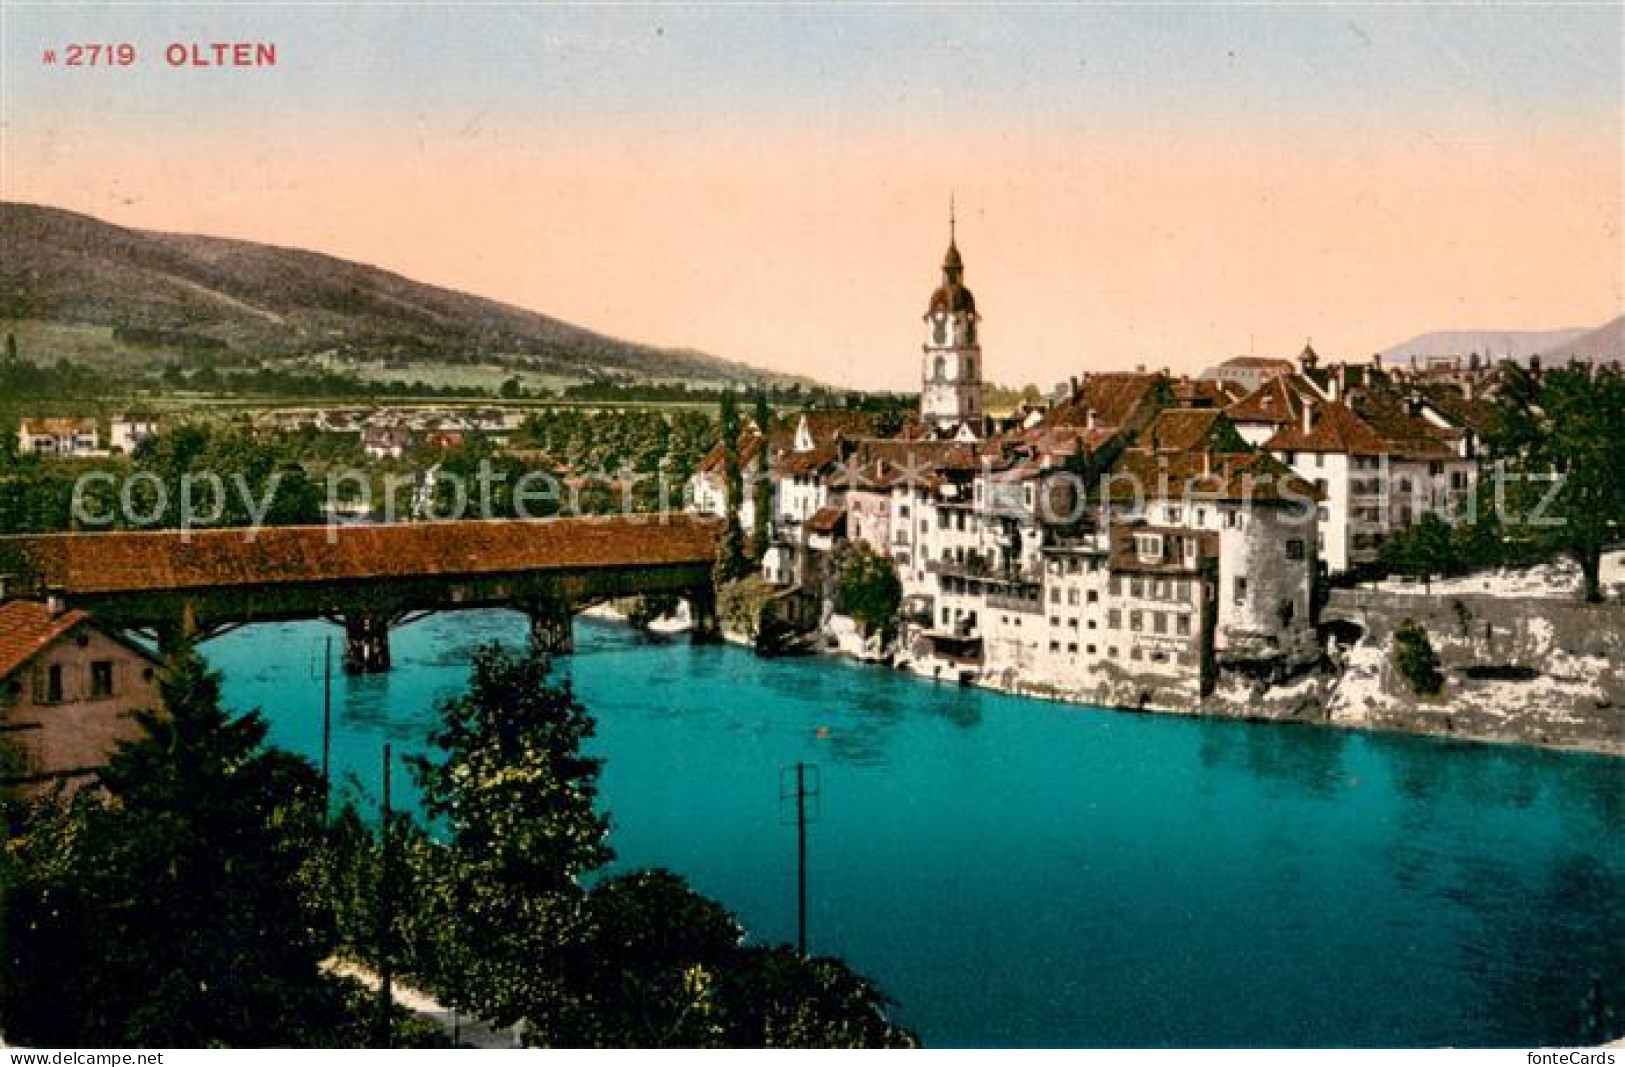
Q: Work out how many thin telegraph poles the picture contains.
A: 3